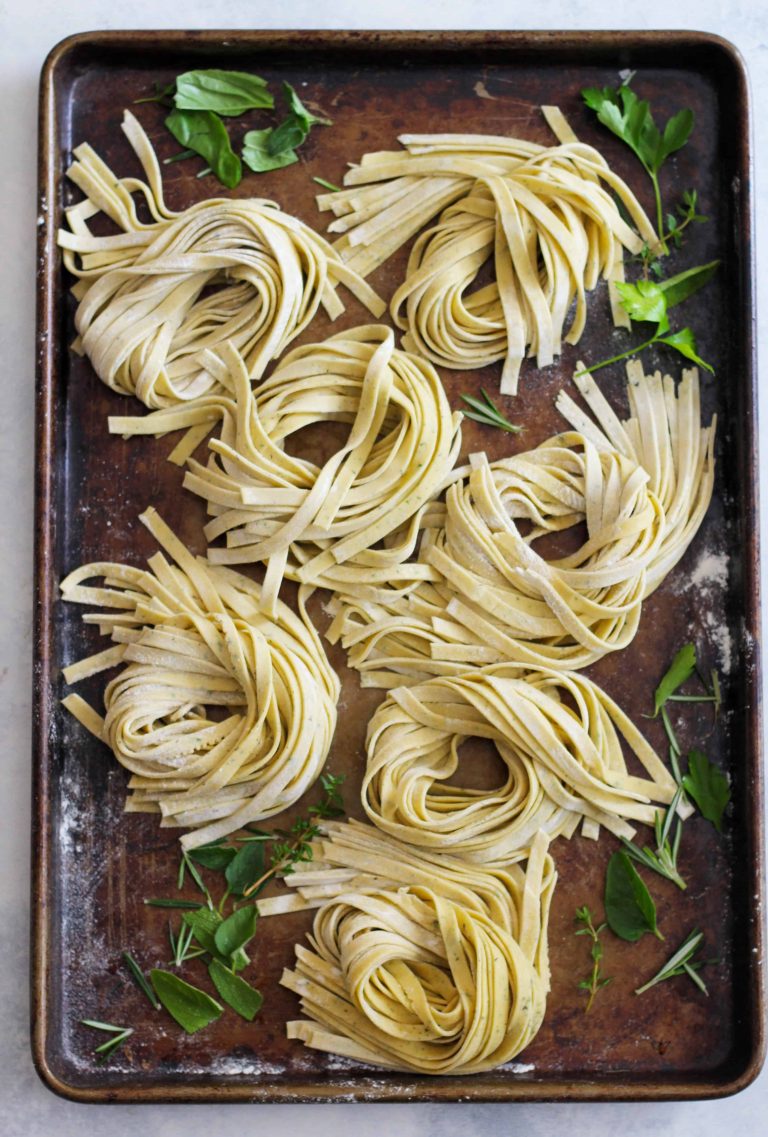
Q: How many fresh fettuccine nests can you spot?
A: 7